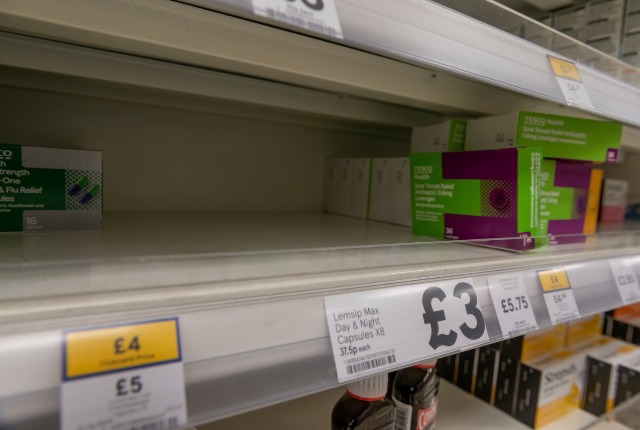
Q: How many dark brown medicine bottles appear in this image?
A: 2